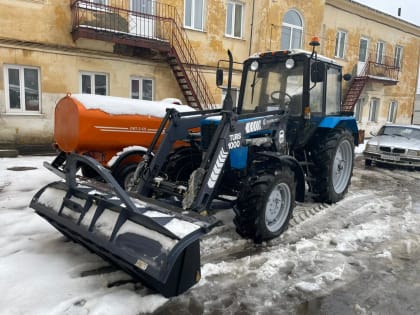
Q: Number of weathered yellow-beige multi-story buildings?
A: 1